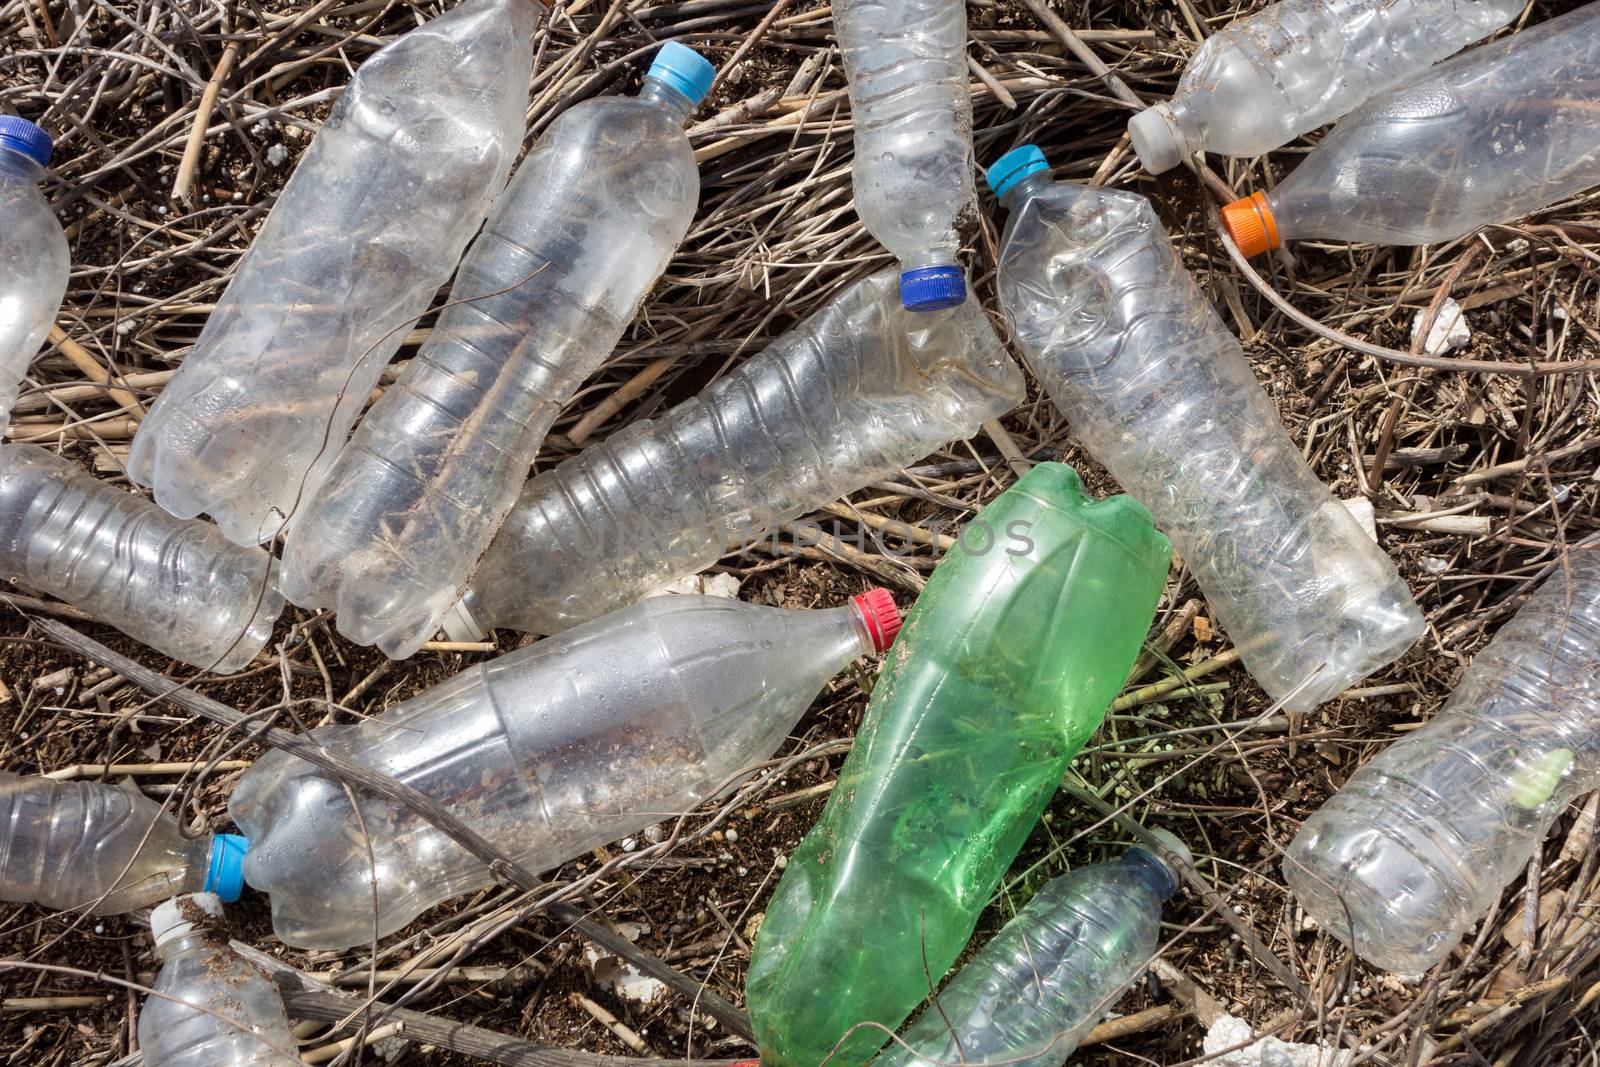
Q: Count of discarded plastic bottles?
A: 15